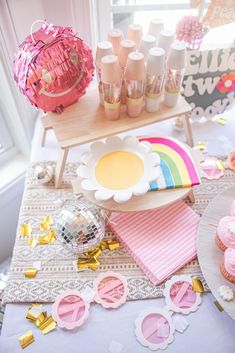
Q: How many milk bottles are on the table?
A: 11